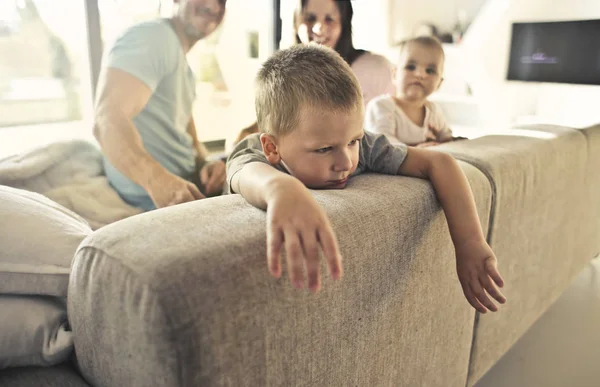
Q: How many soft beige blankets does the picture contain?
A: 1